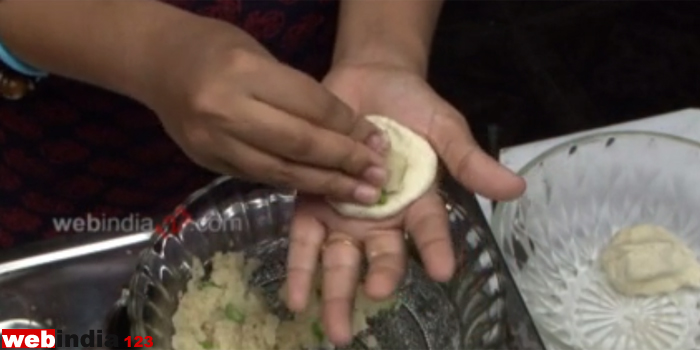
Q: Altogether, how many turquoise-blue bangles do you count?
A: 1